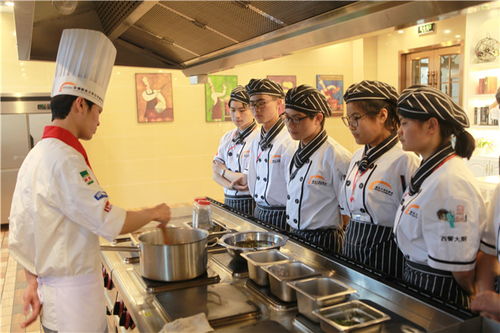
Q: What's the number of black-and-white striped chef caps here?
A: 5